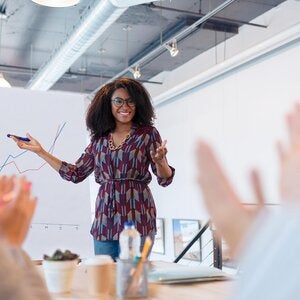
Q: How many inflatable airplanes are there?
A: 0